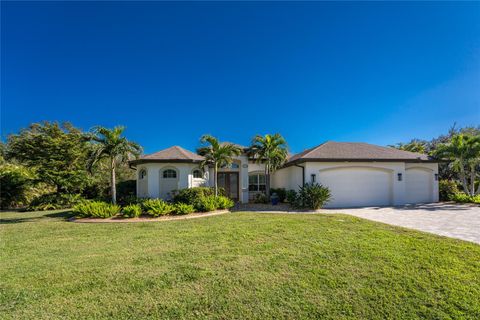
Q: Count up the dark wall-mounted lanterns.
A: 3